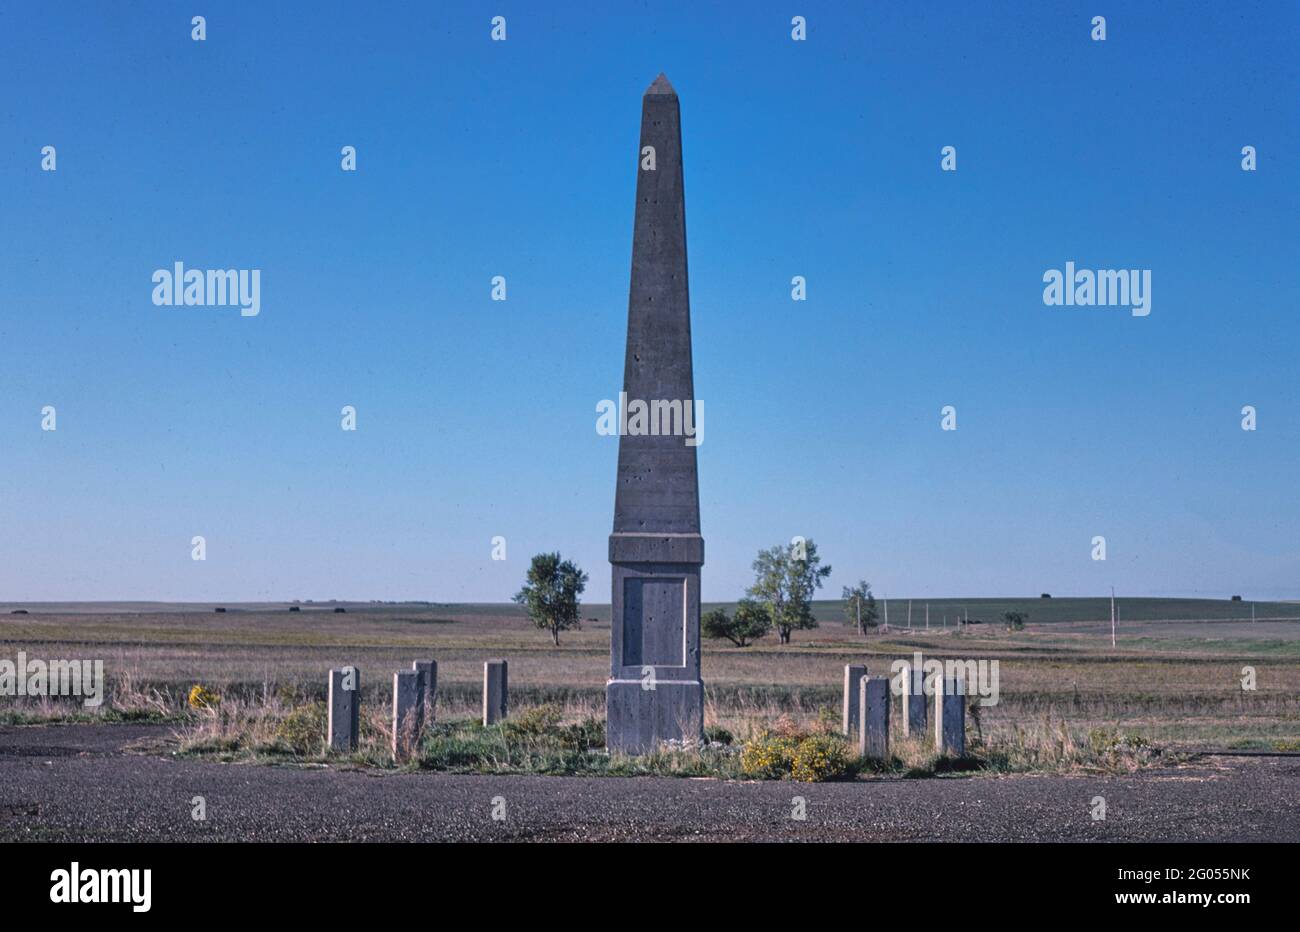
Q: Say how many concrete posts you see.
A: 8